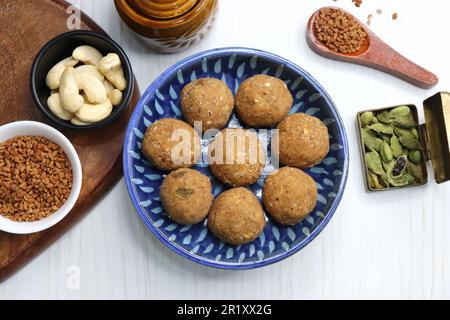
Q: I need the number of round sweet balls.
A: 8